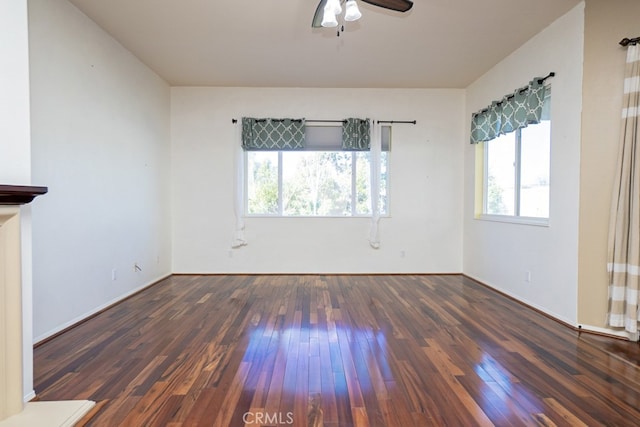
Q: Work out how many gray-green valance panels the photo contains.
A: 3